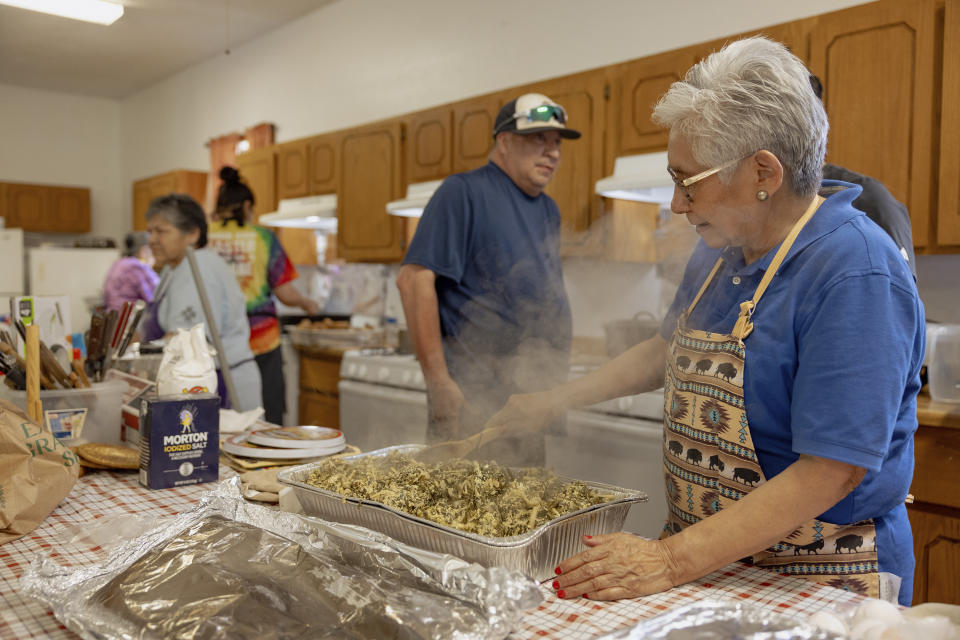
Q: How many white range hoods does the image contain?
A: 3